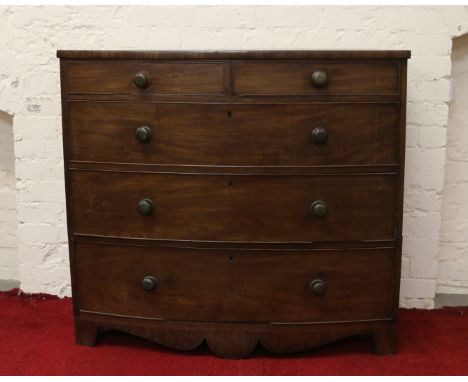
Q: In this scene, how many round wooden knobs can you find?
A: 8